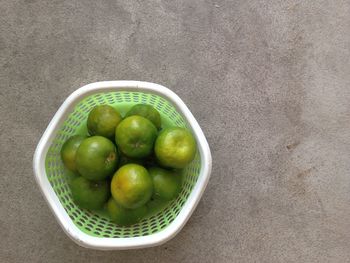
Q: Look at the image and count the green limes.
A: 10